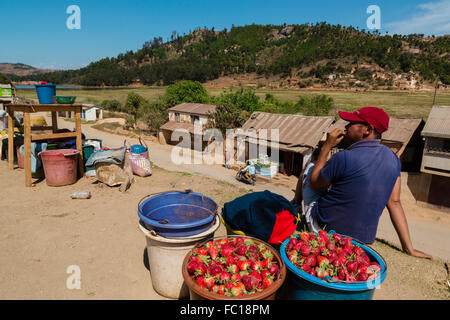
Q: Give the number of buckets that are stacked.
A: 2